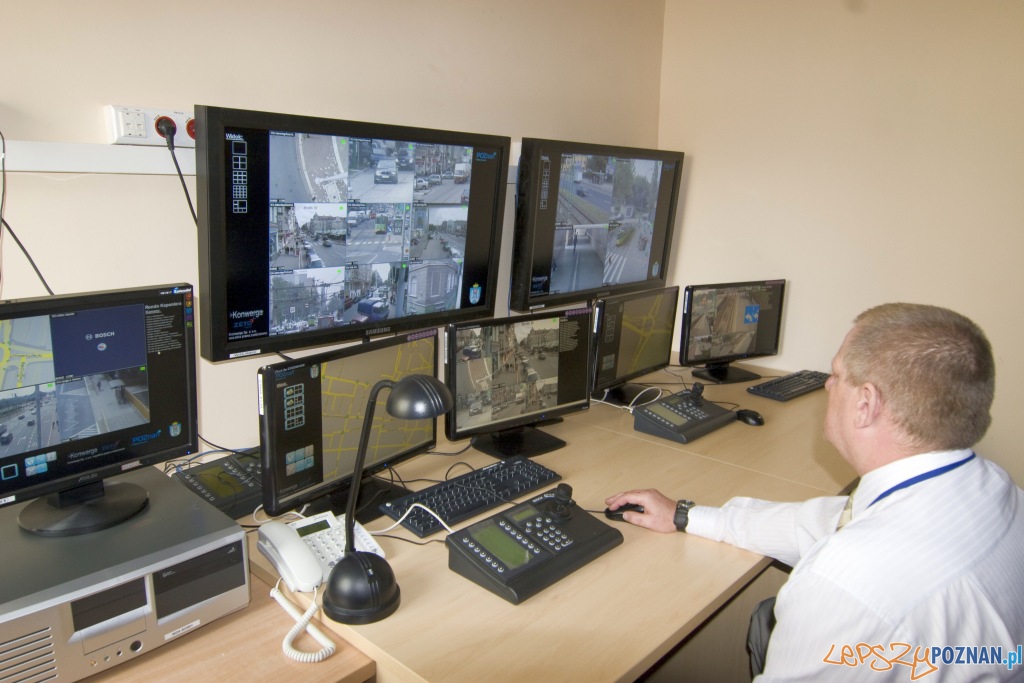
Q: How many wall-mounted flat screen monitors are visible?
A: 2